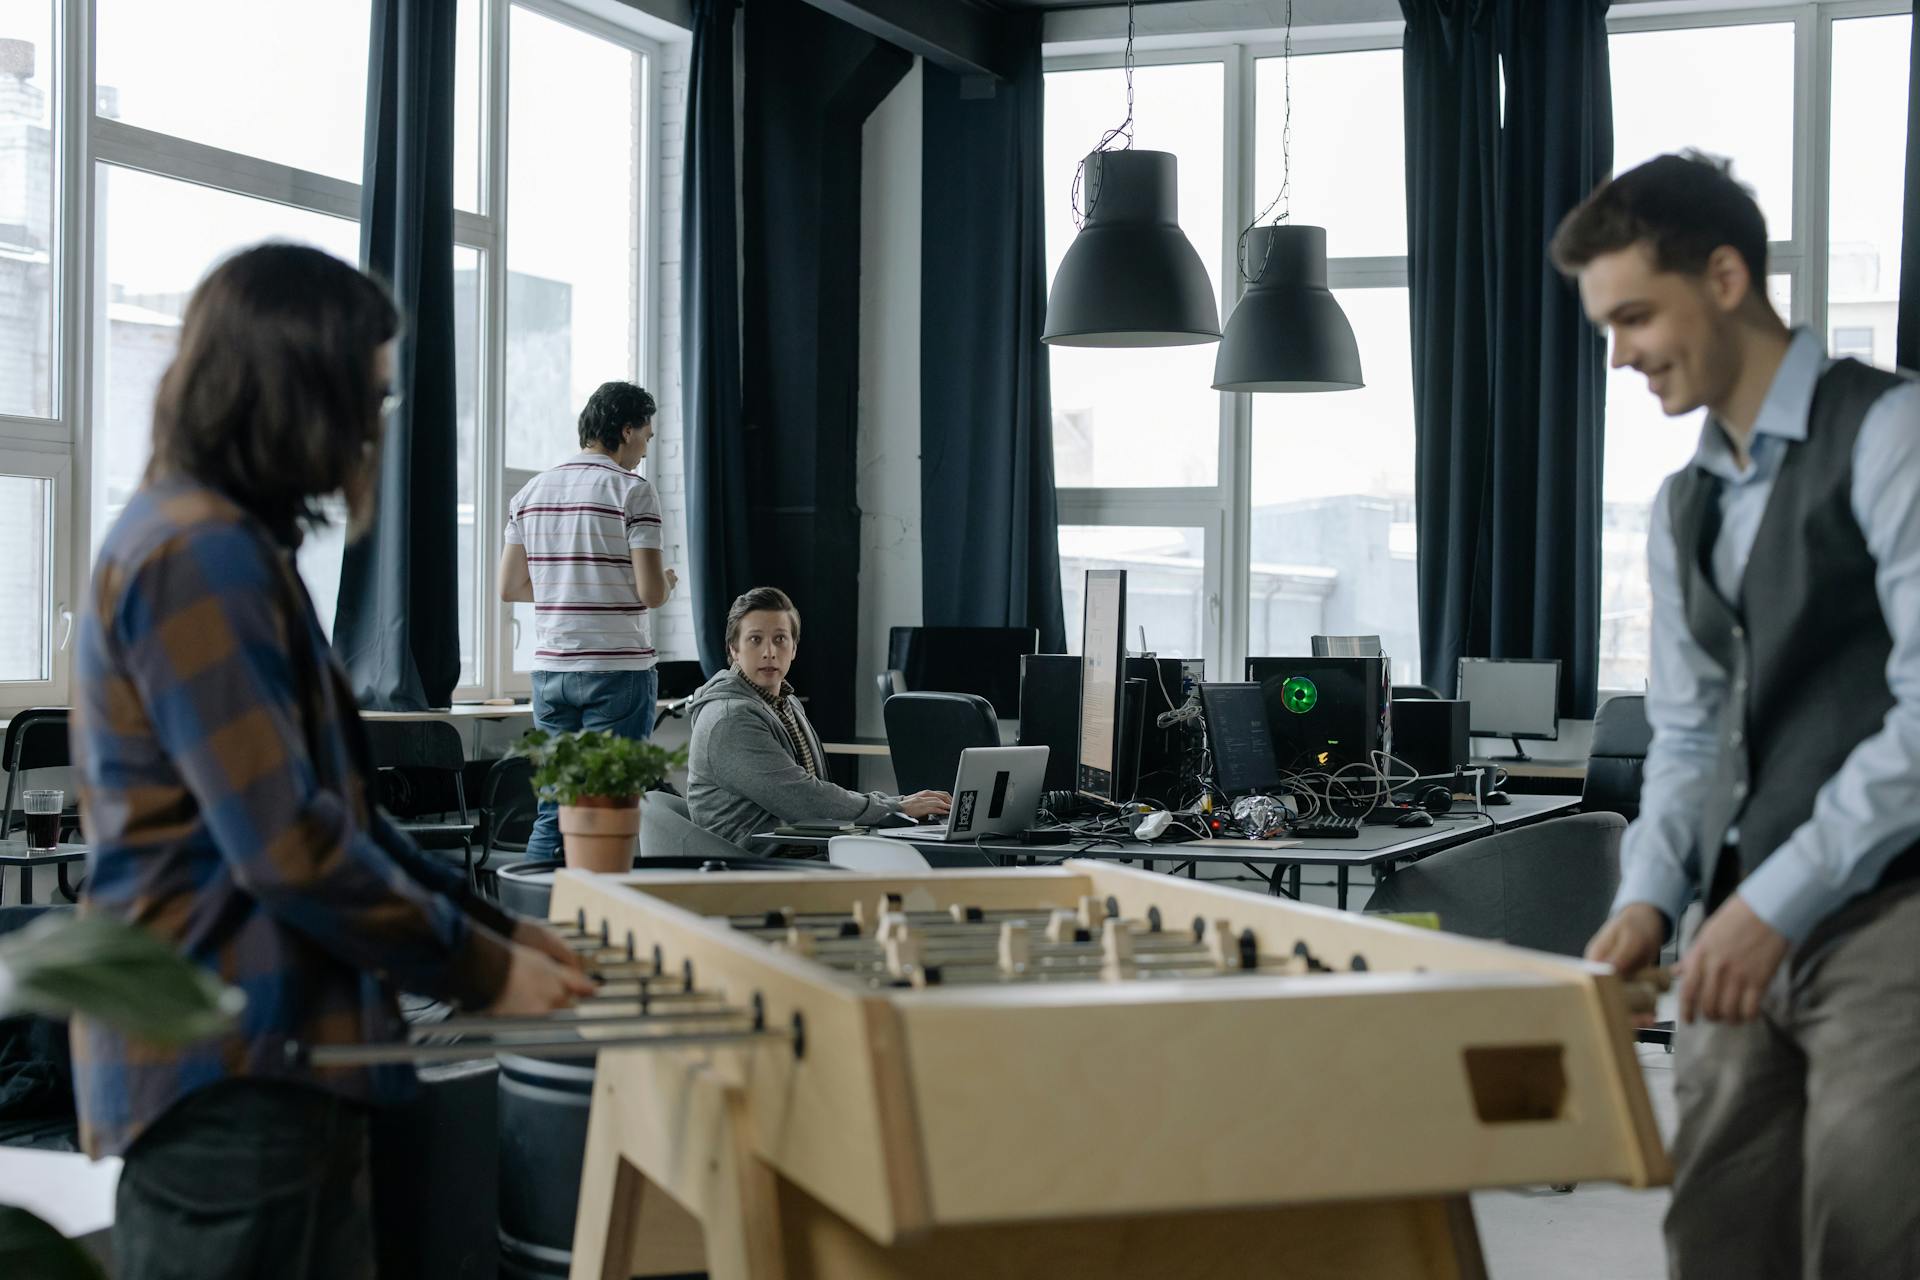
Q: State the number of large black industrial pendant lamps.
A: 2